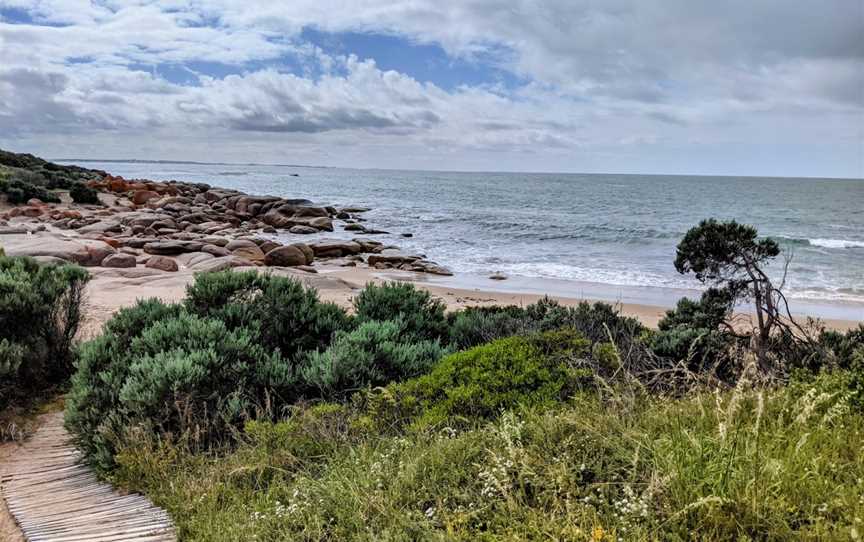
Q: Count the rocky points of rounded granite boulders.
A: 1